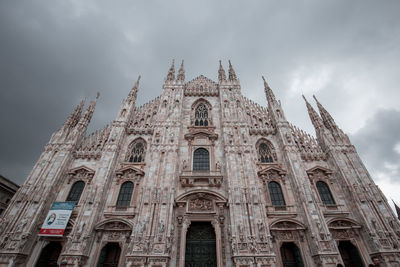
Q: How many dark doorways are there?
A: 5